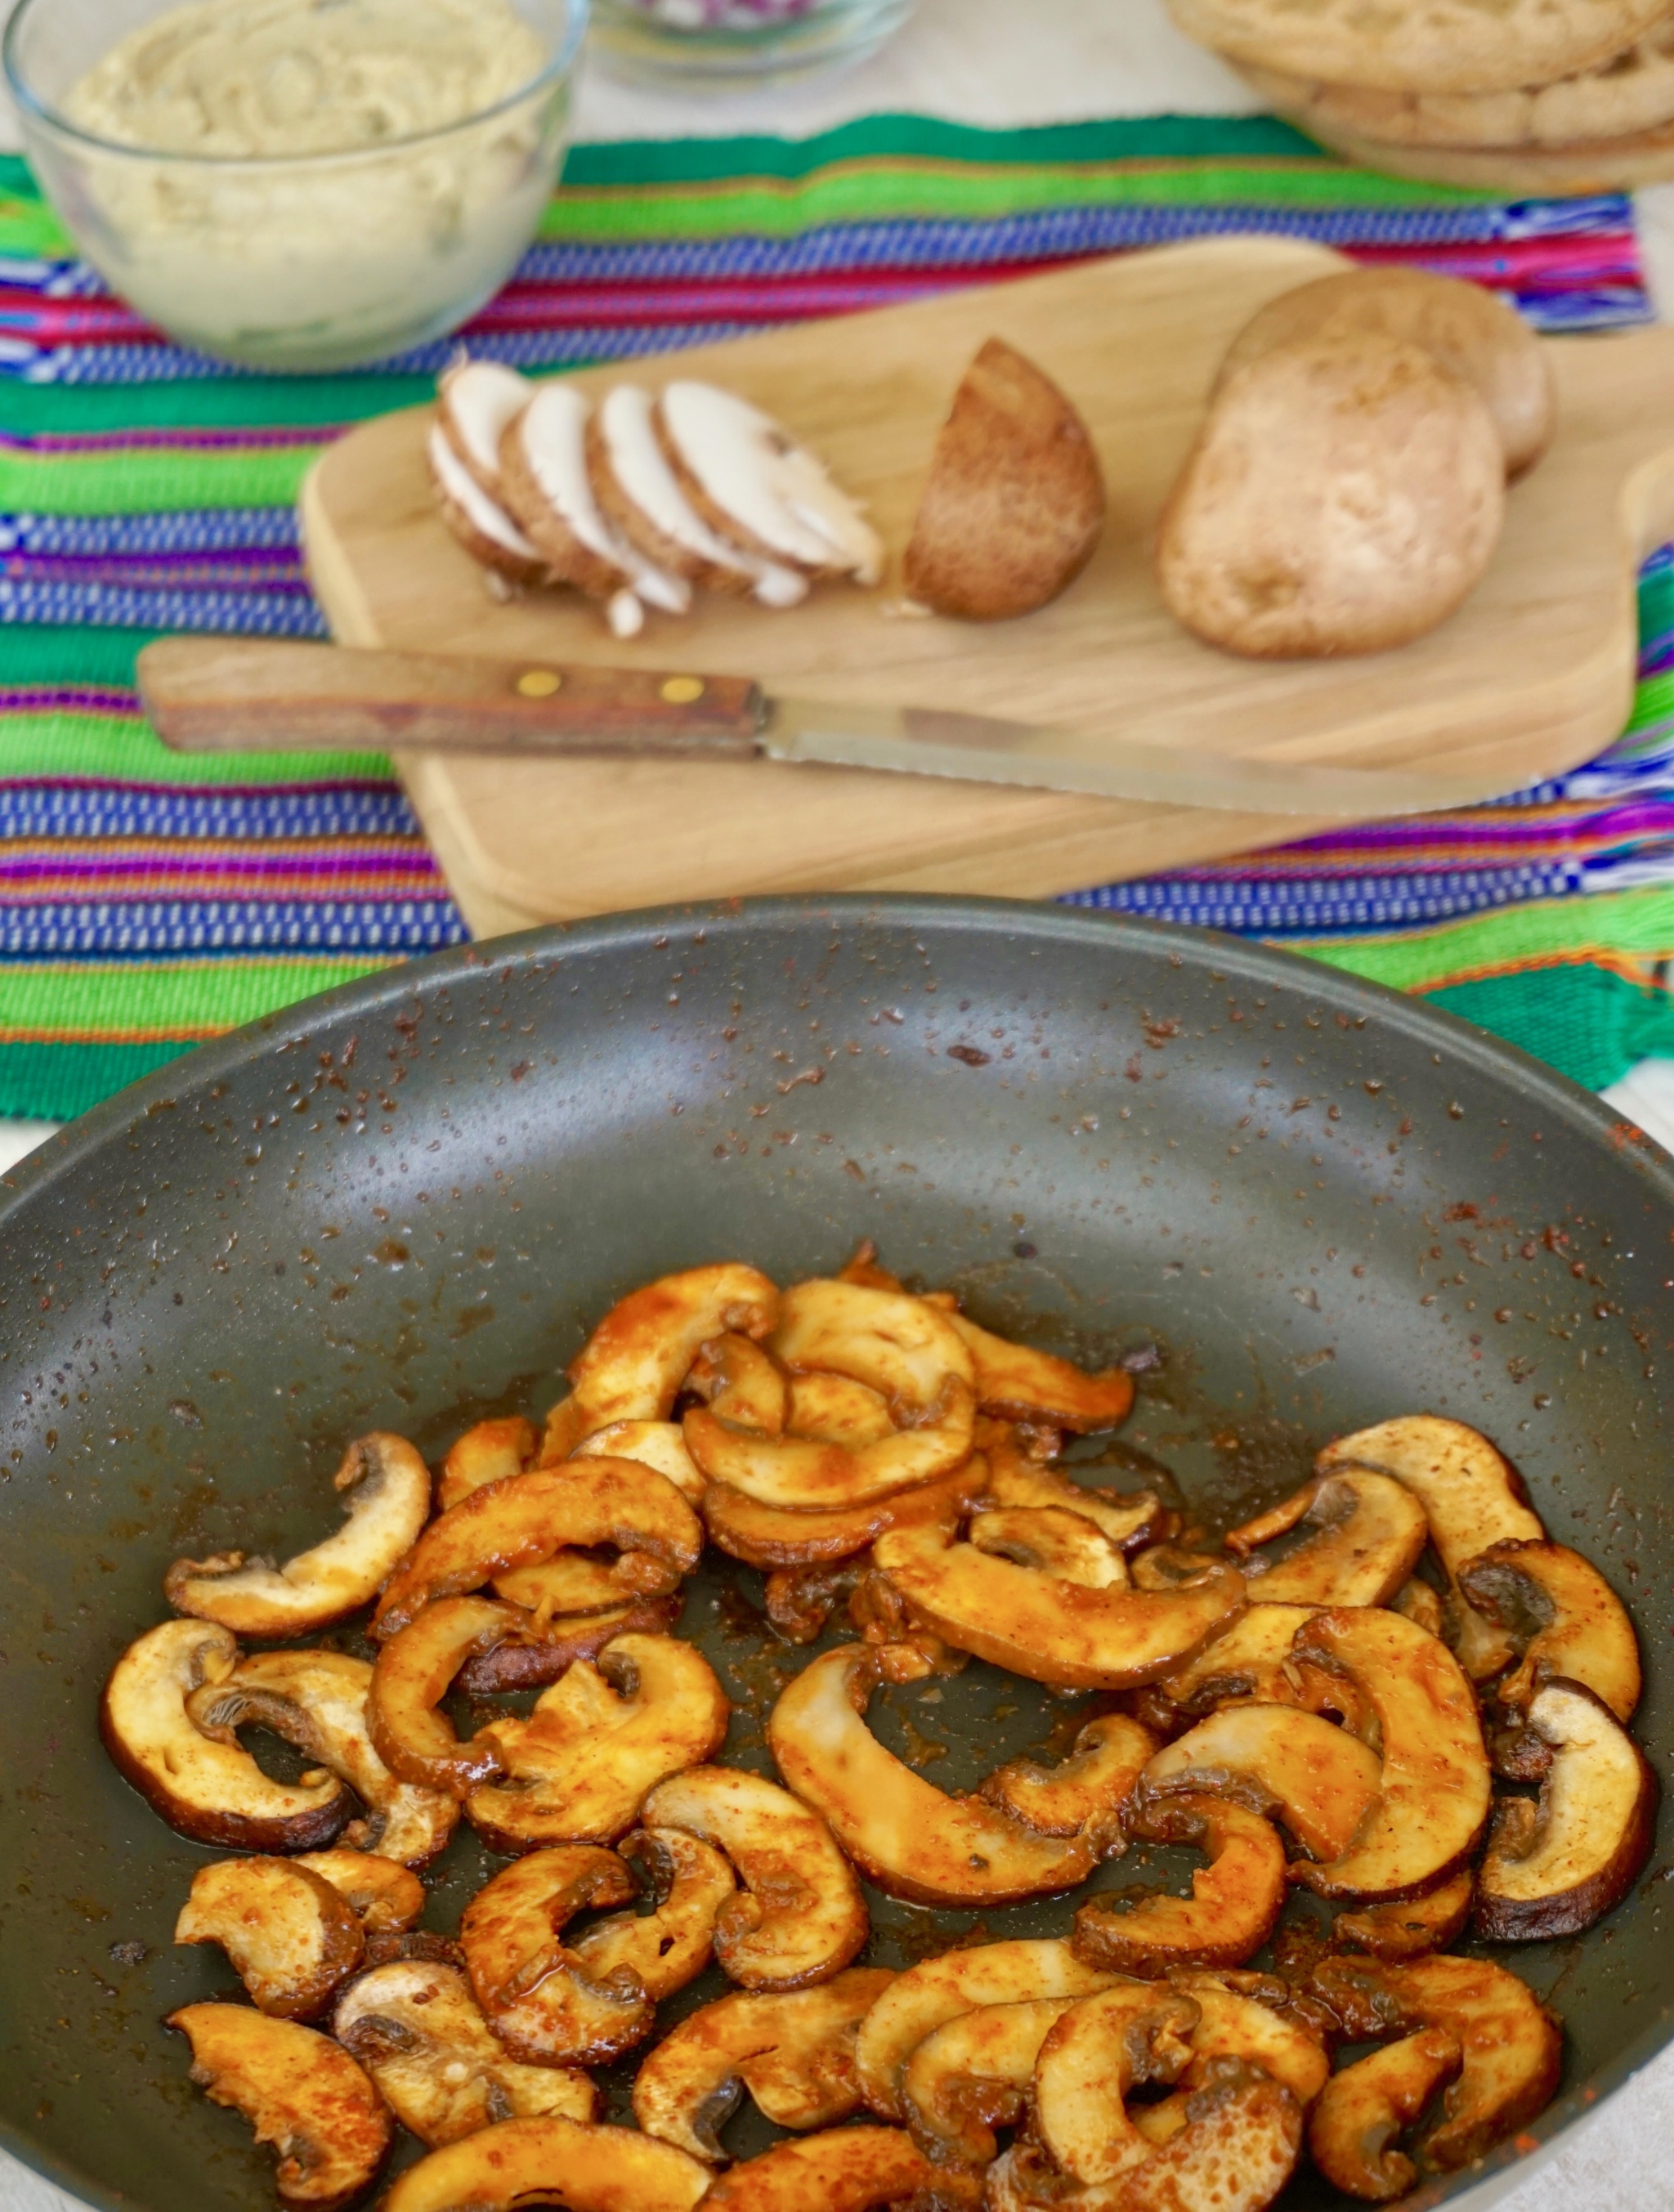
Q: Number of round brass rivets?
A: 2